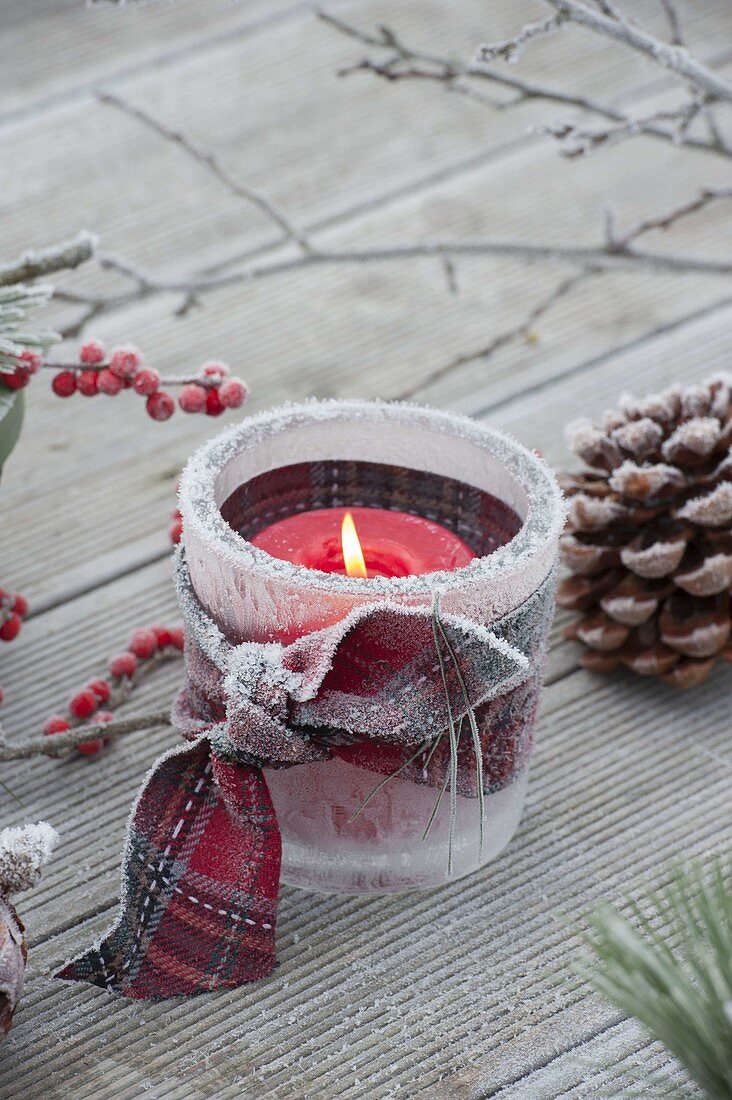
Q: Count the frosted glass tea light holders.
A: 1